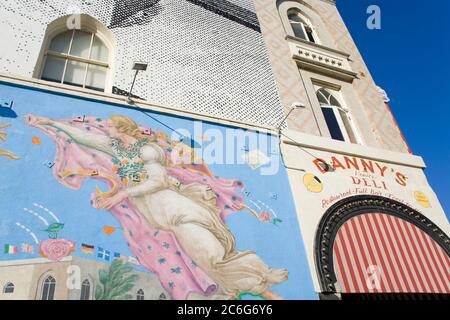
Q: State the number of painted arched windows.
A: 5